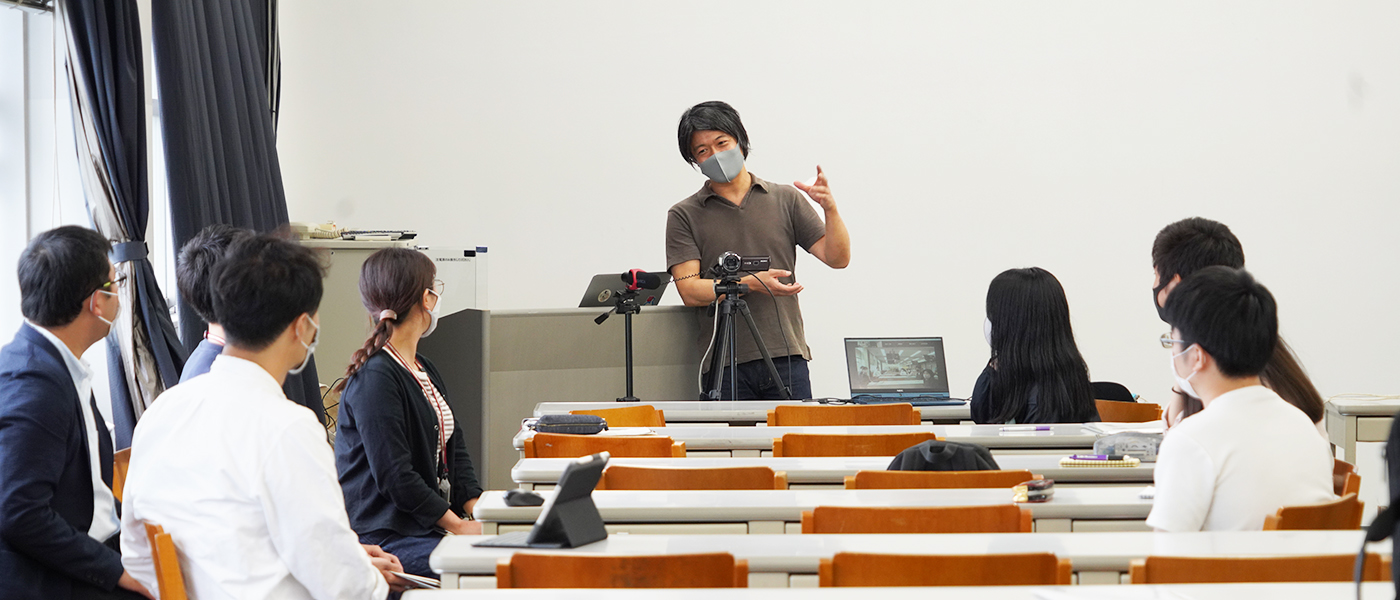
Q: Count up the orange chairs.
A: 15